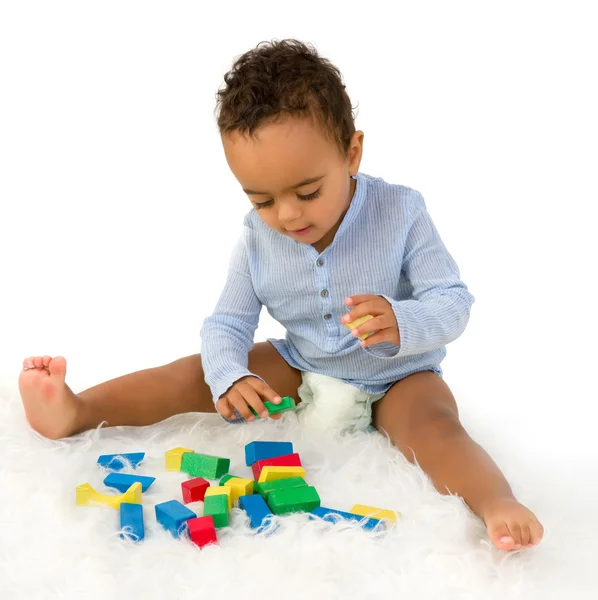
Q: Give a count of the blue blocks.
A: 7